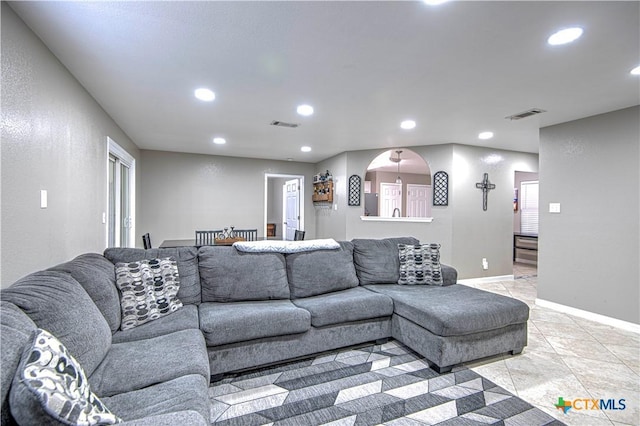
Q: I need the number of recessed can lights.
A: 9